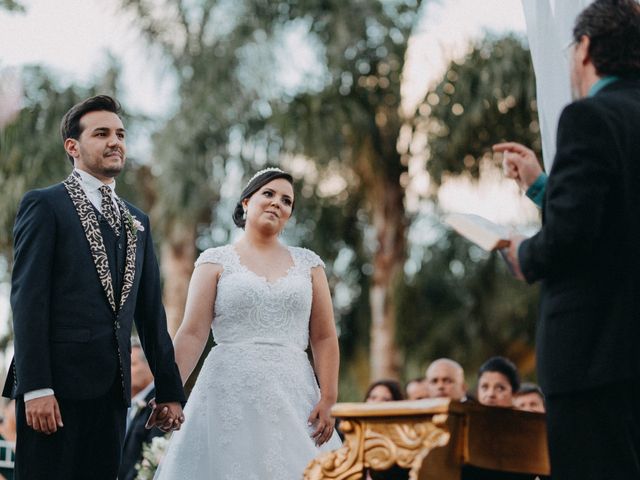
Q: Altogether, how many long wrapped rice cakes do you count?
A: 0